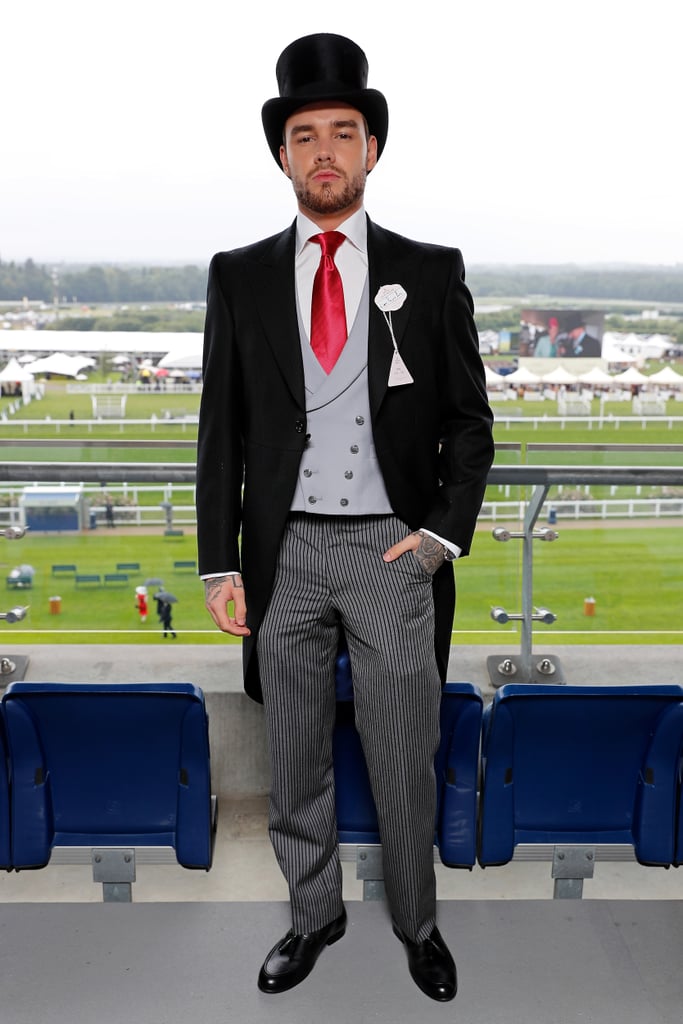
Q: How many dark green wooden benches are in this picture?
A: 7